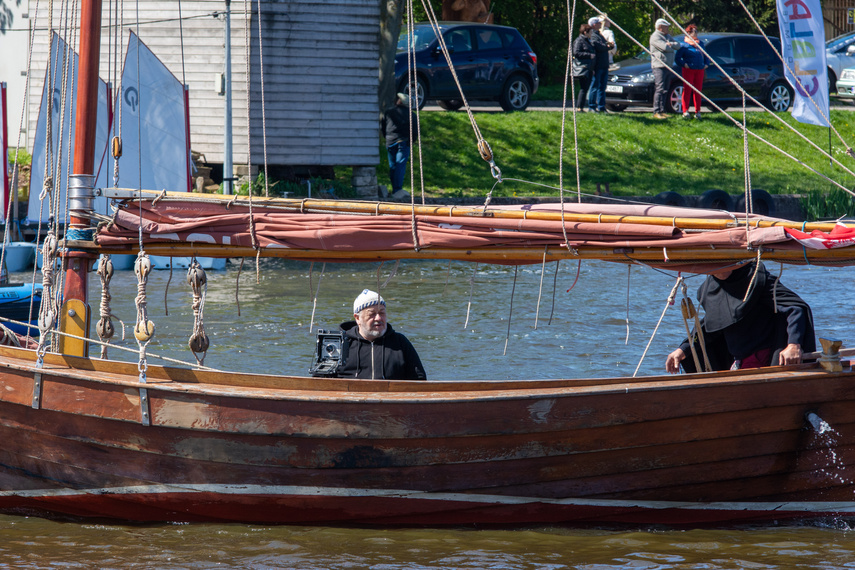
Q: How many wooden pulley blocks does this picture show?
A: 11